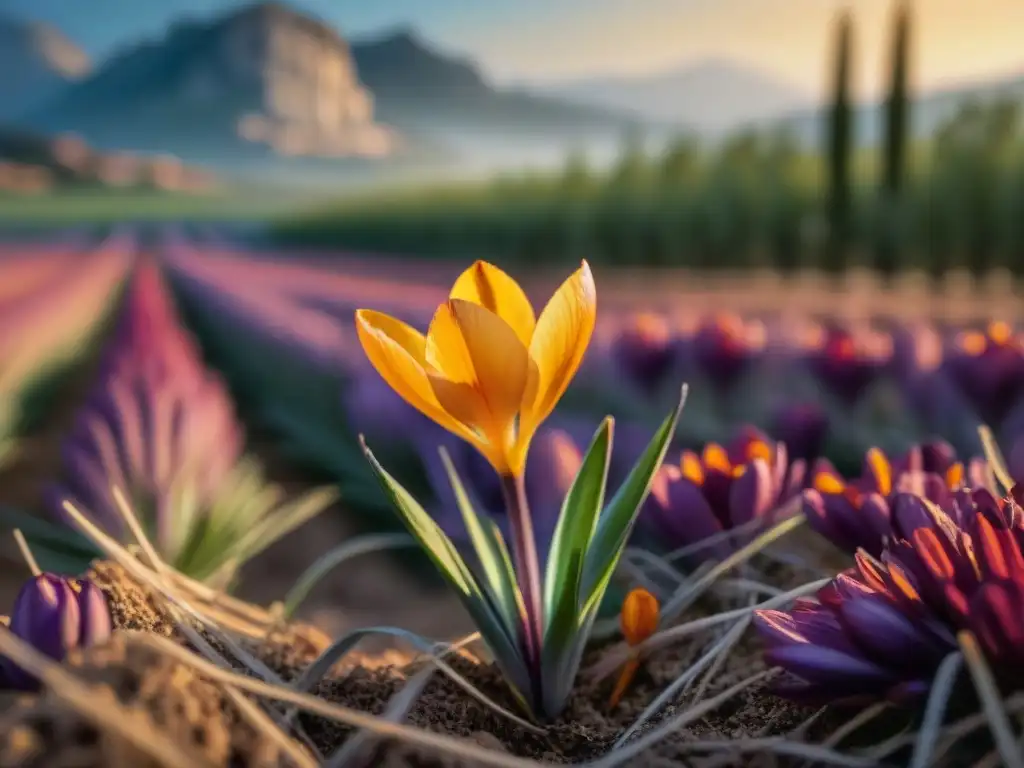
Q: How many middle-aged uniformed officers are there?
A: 0